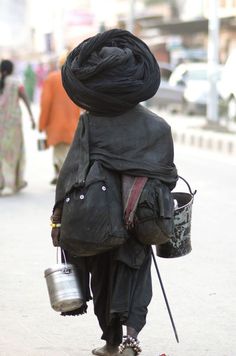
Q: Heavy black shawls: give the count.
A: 1